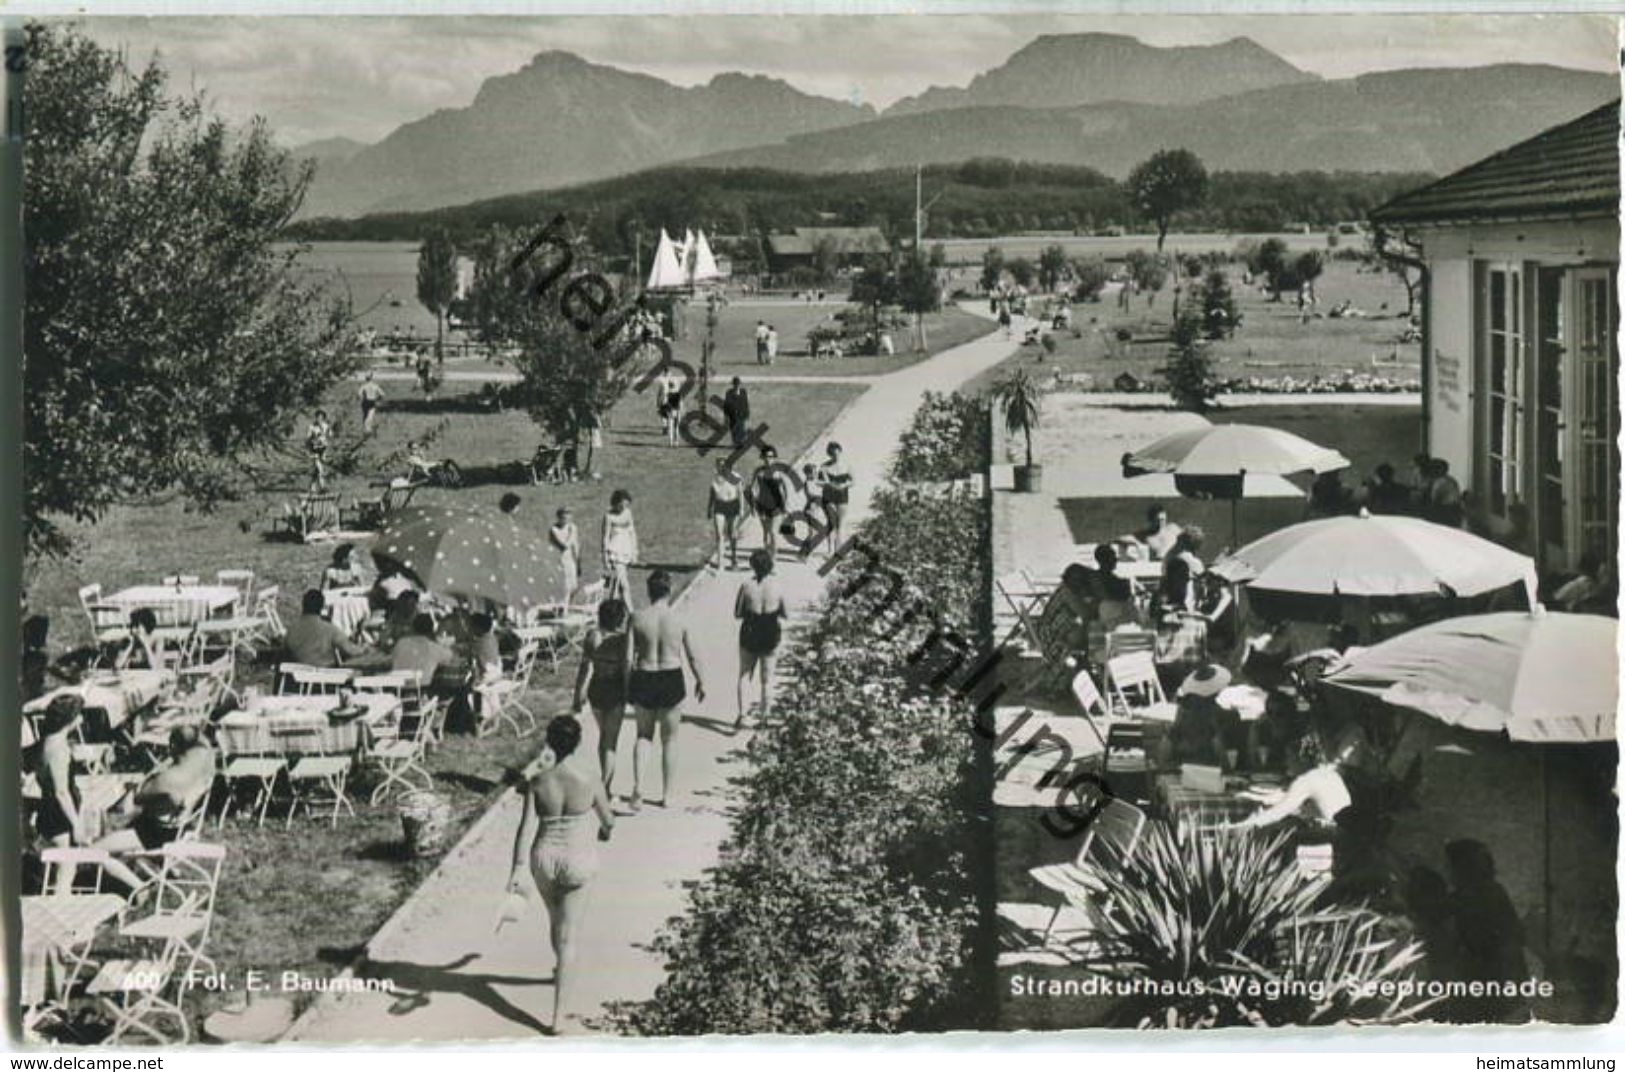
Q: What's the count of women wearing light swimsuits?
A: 2